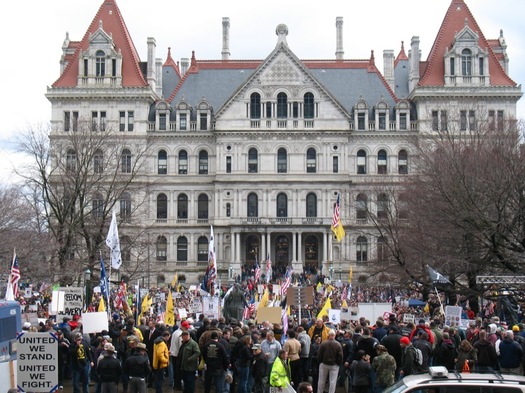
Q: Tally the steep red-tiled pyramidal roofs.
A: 2